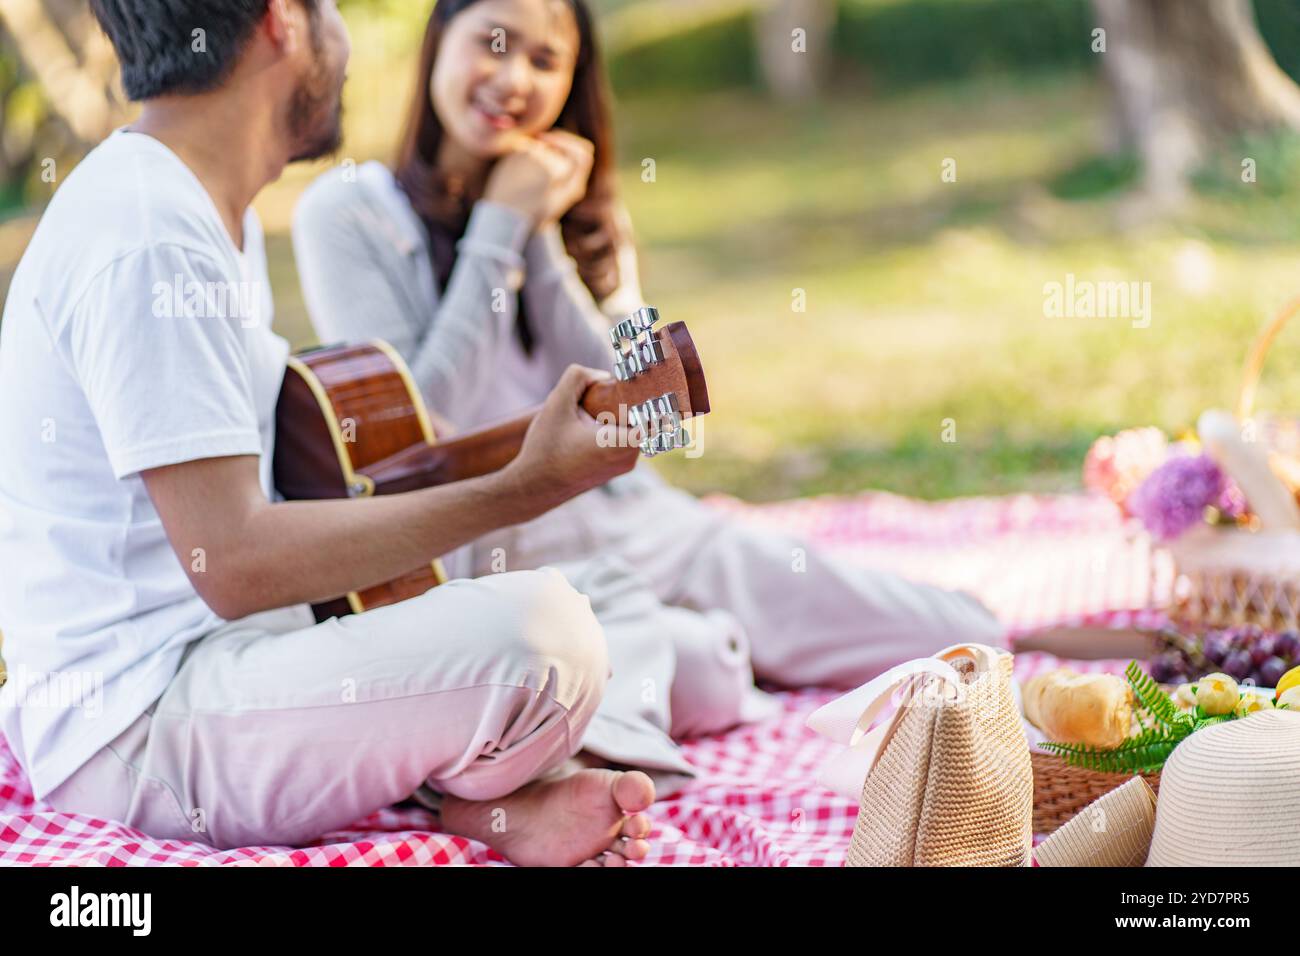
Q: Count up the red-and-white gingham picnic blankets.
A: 1